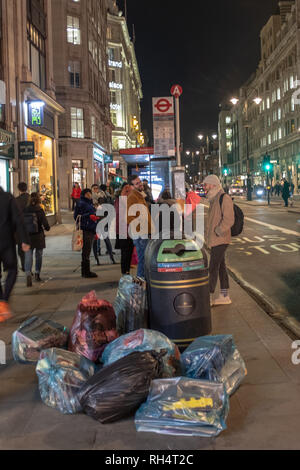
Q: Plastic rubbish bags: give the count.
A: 8